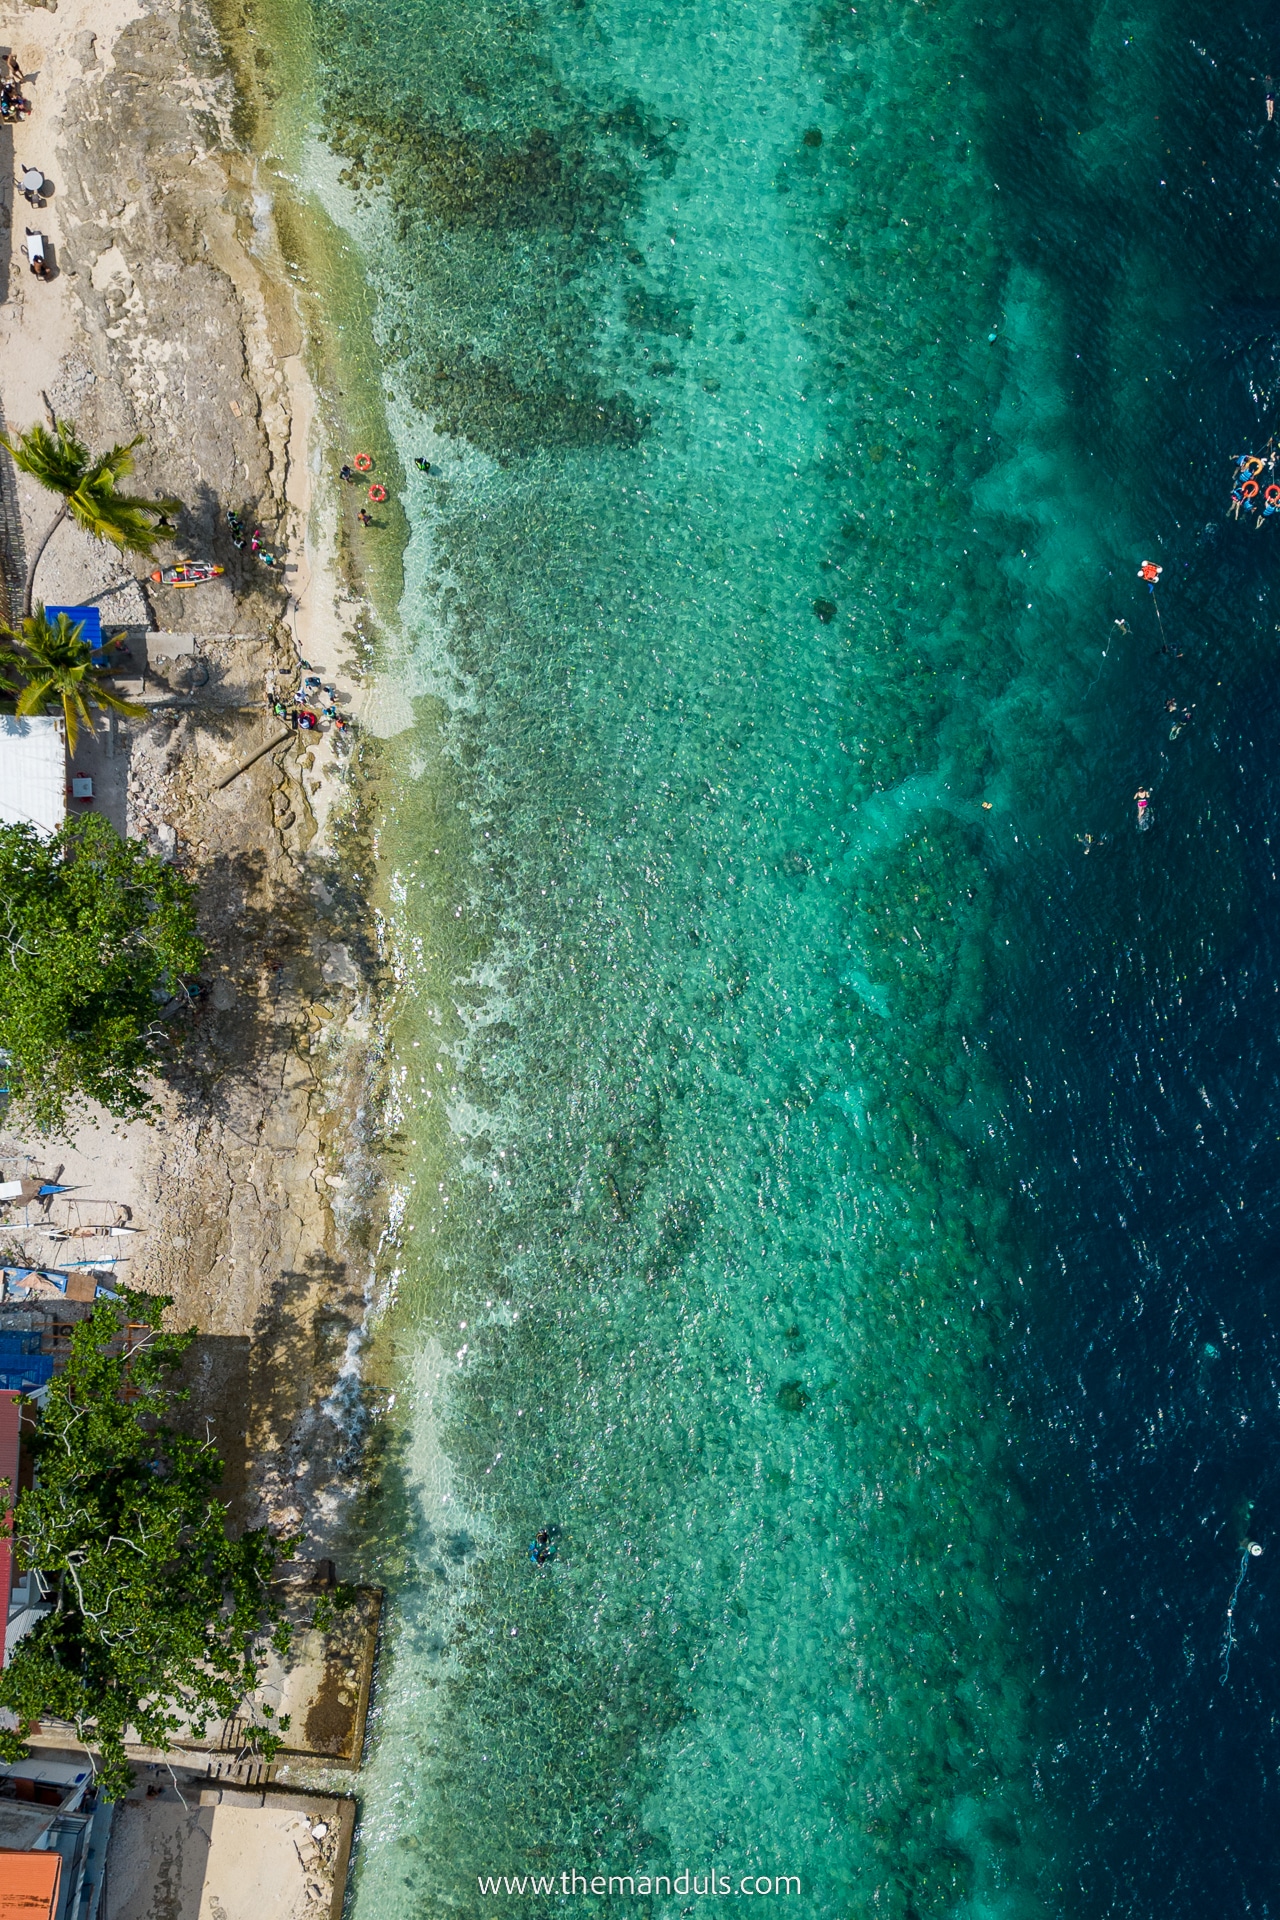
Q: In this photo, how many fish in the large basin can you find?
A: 0